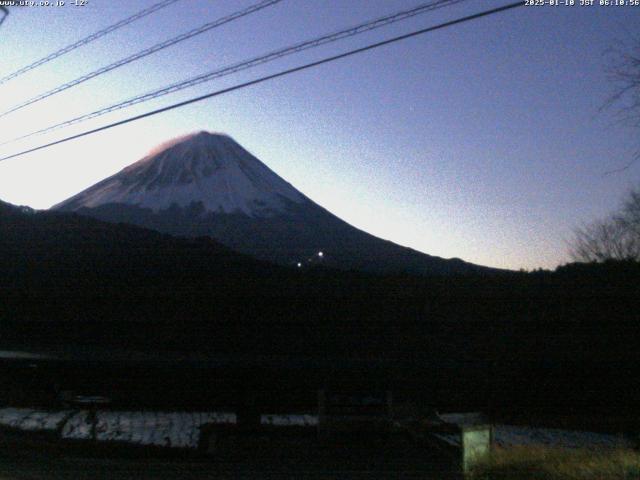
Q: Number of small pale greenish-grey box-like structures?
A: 1